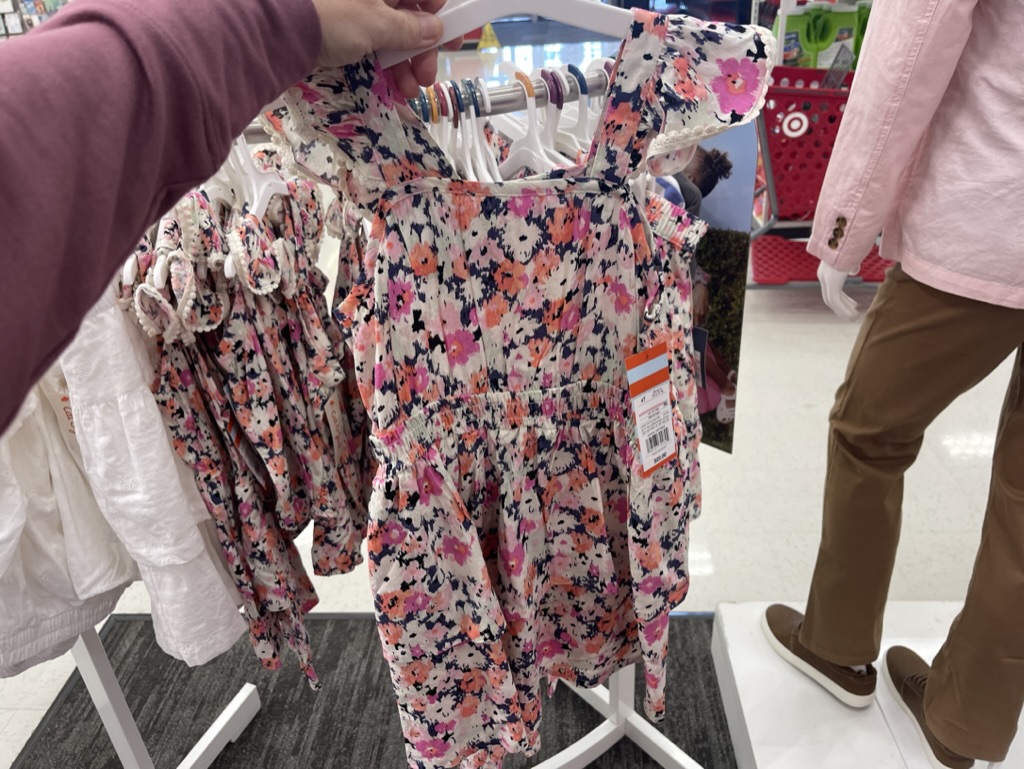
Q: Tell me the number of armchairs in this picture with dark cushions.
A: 0